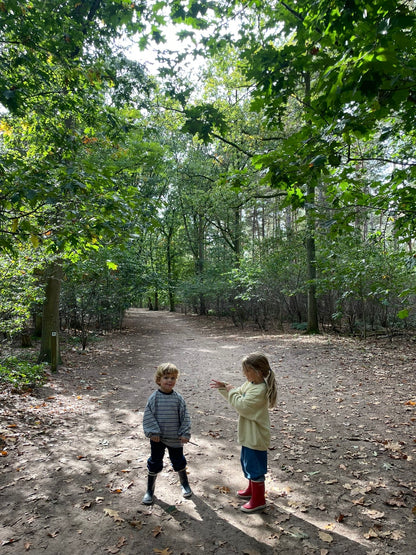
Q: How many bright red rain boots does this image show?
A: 2